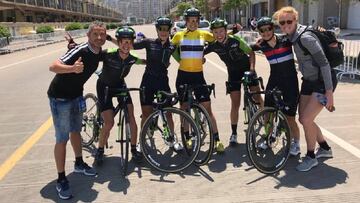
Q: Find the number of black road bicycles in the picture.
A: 5